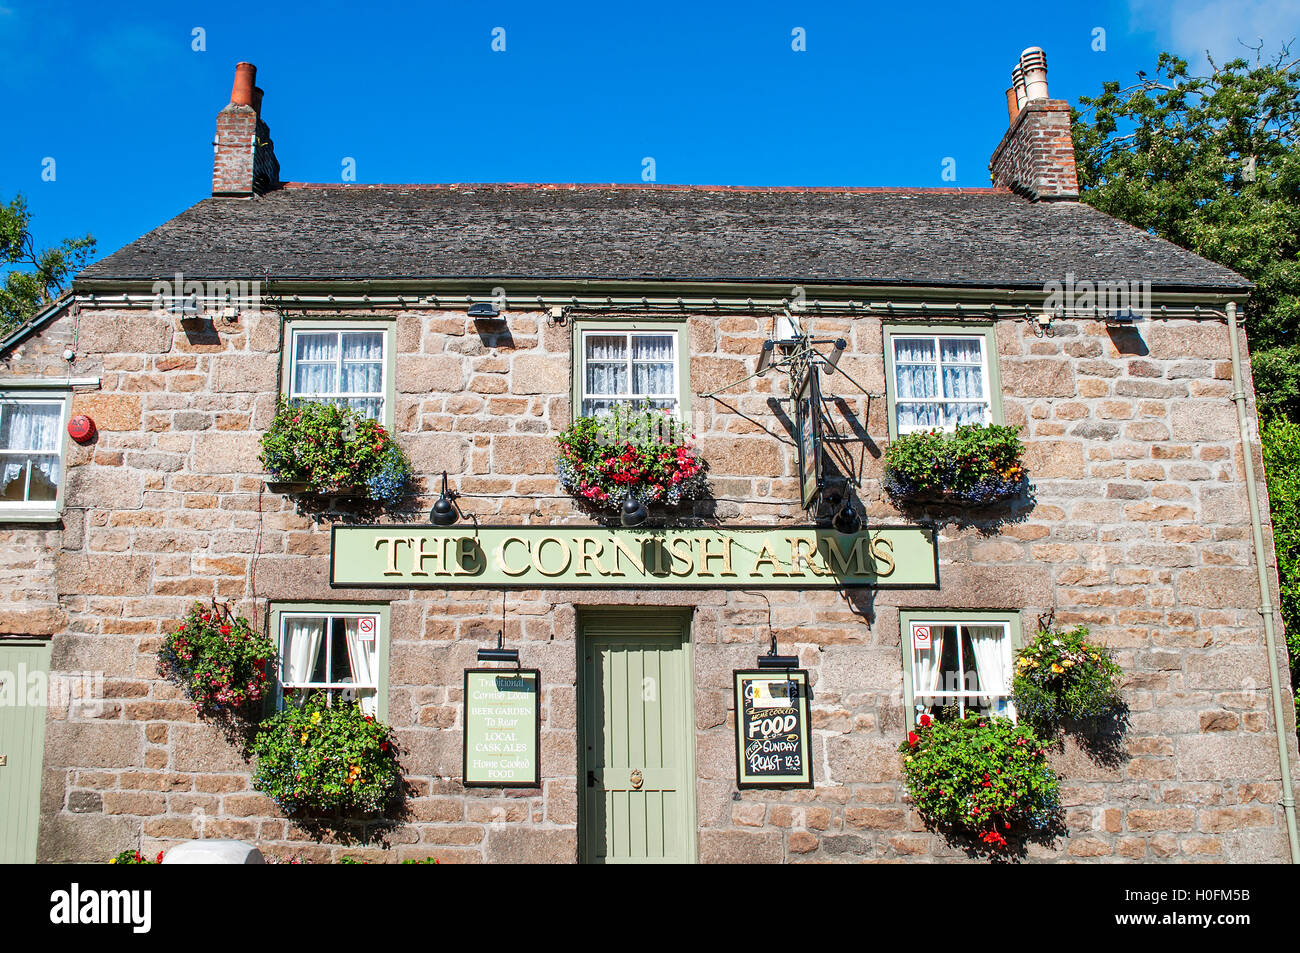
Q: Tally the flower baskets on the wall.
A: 7